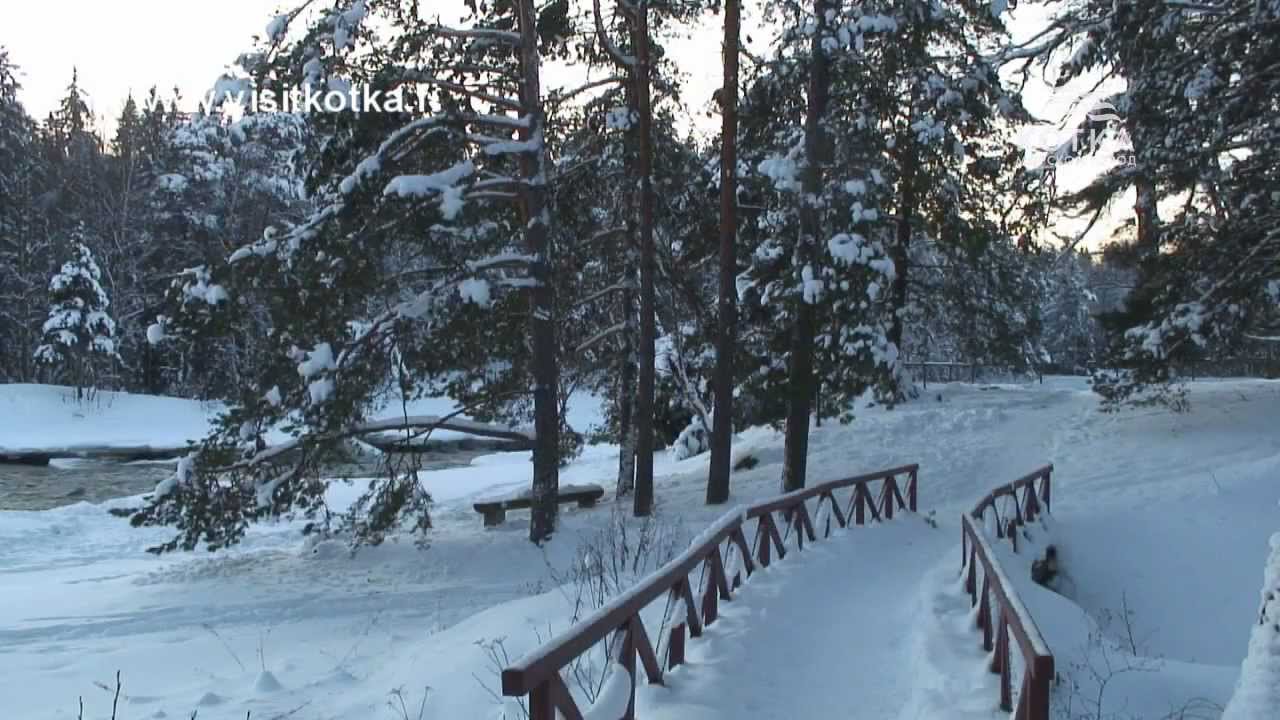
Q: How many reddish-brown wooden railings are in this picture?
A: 2